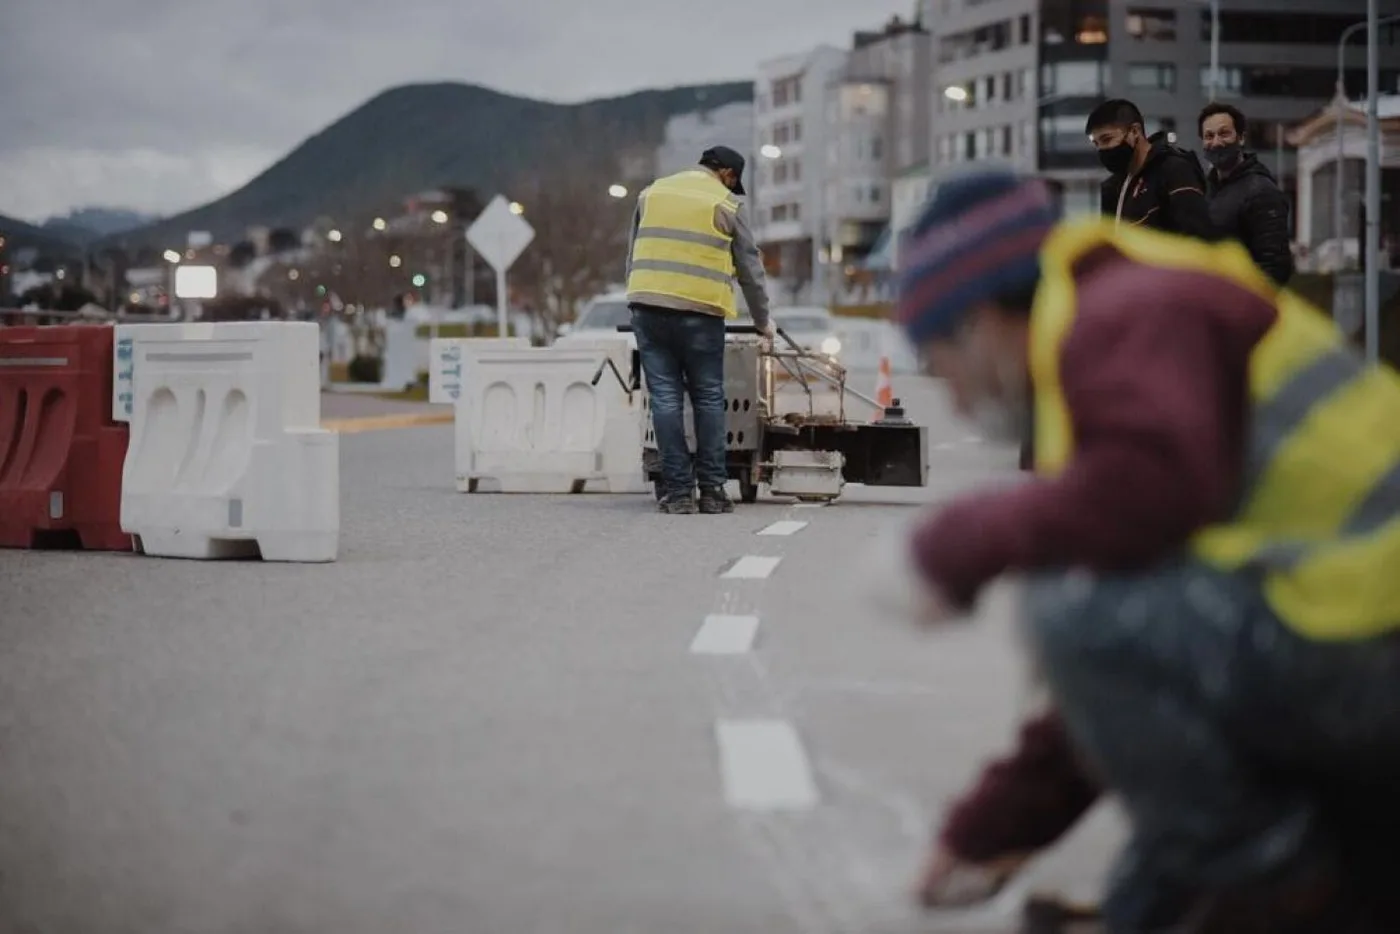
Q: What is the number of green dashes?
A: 0